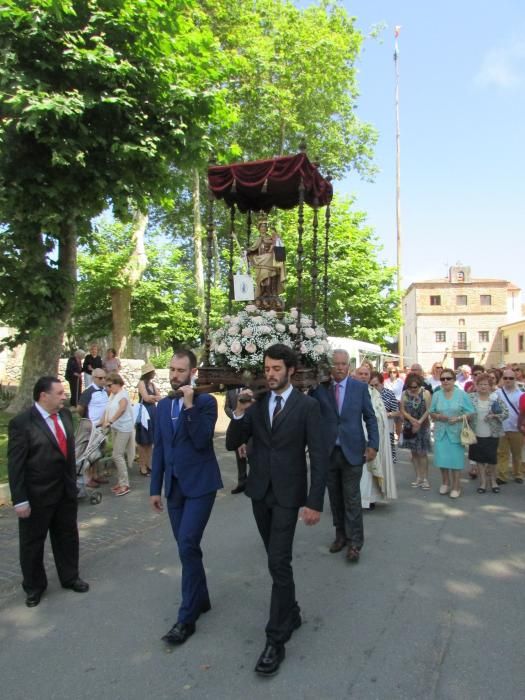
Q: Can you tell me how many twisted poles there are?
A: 6